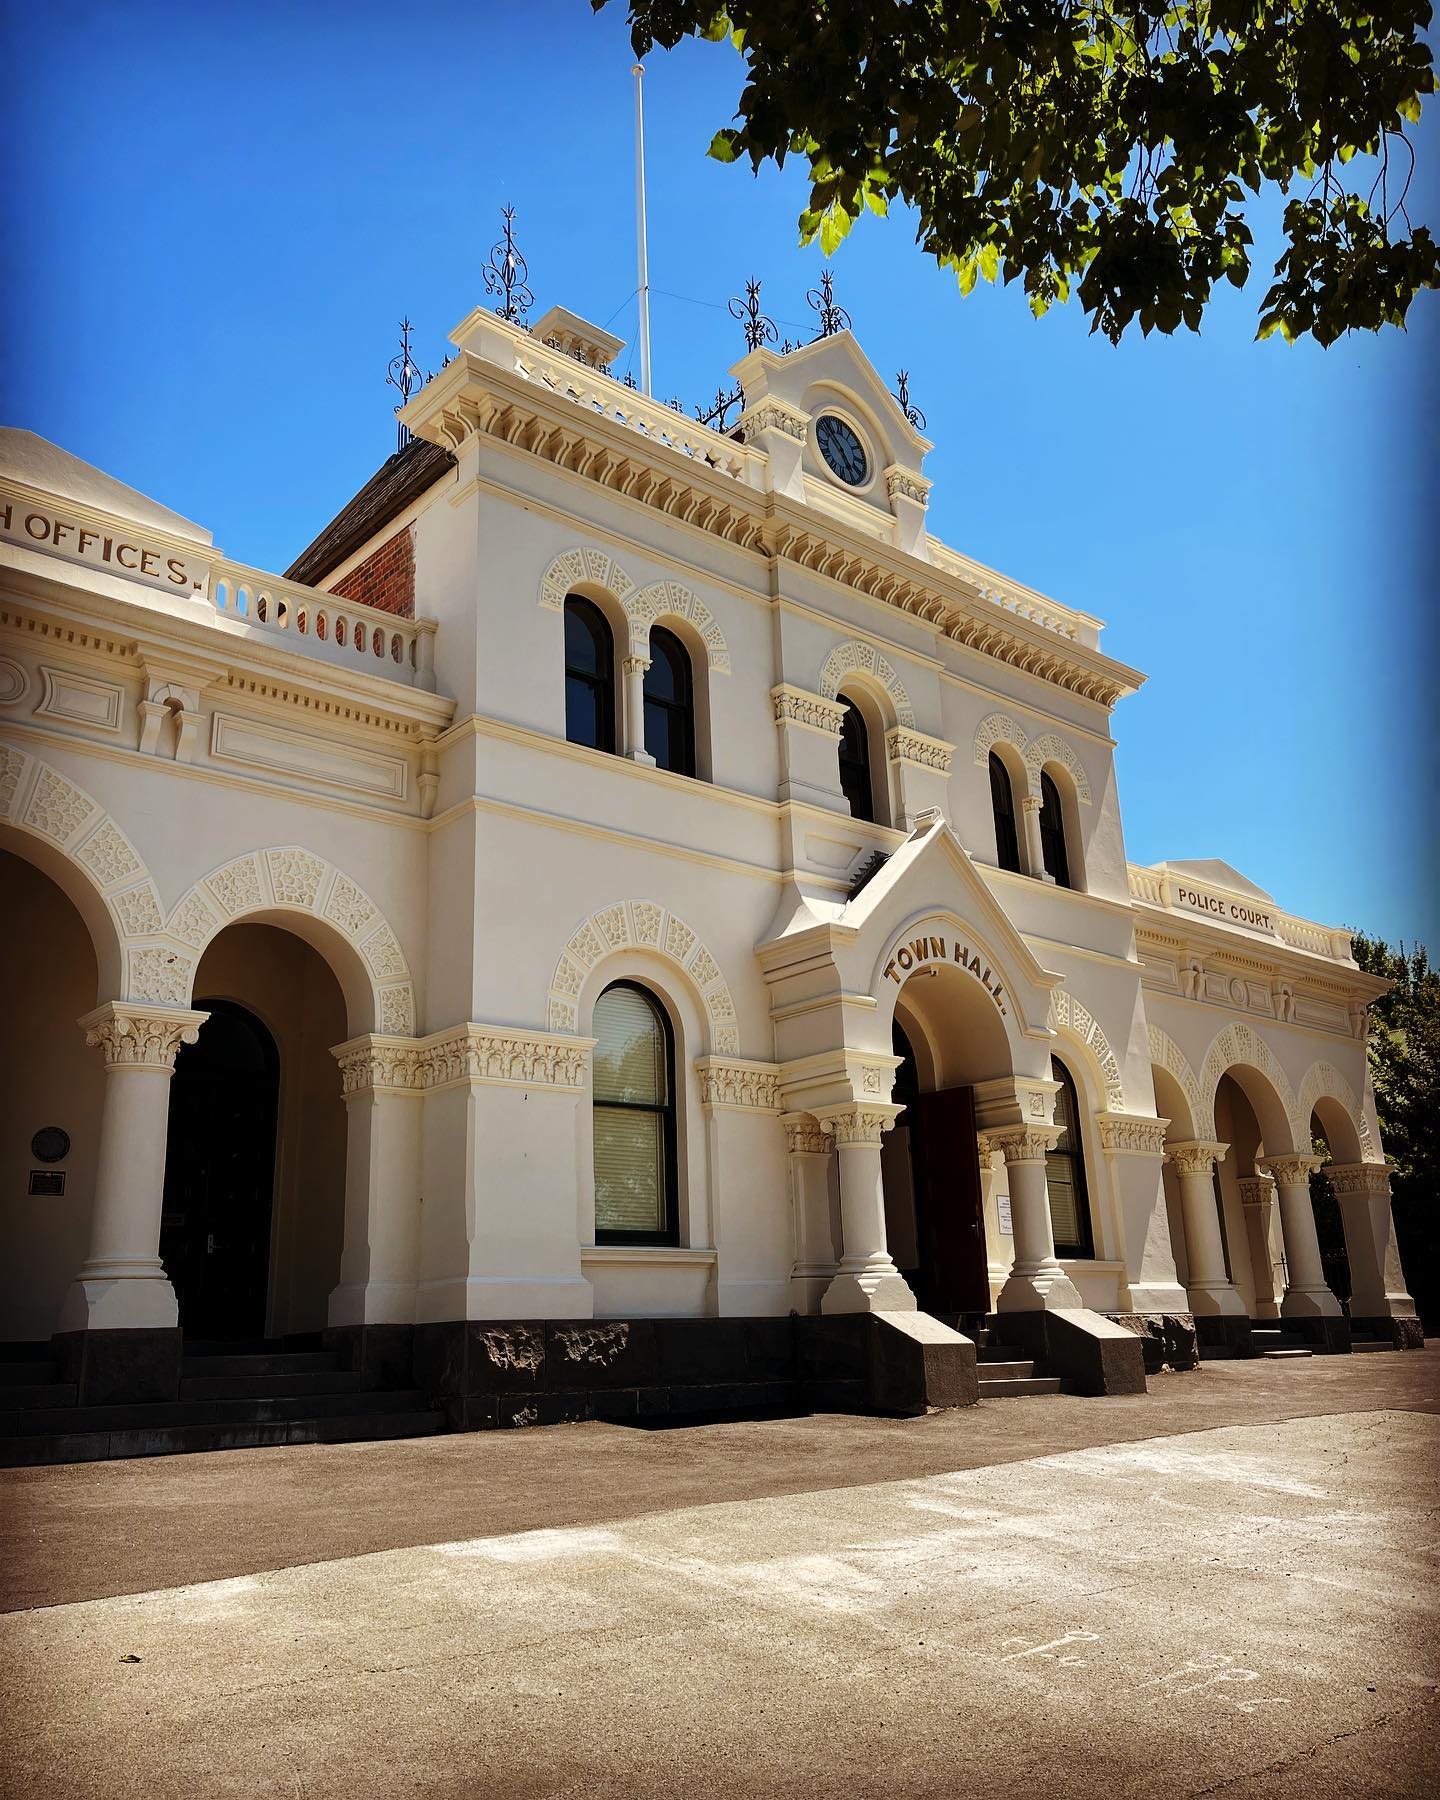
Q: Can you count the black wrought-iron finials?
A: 5